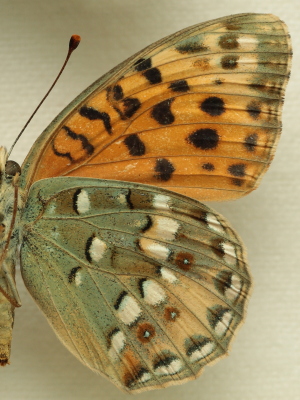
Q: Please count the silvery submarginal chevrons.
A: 7